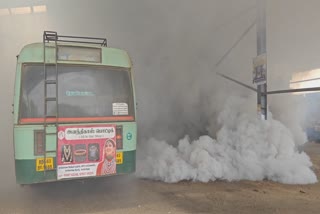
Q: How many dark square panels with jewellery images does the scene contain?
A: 3